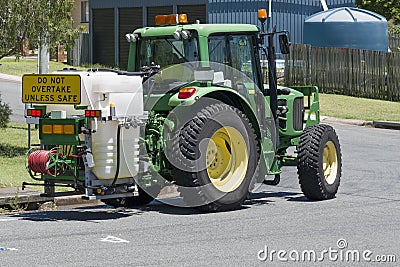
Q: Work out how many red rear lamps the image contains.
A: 3